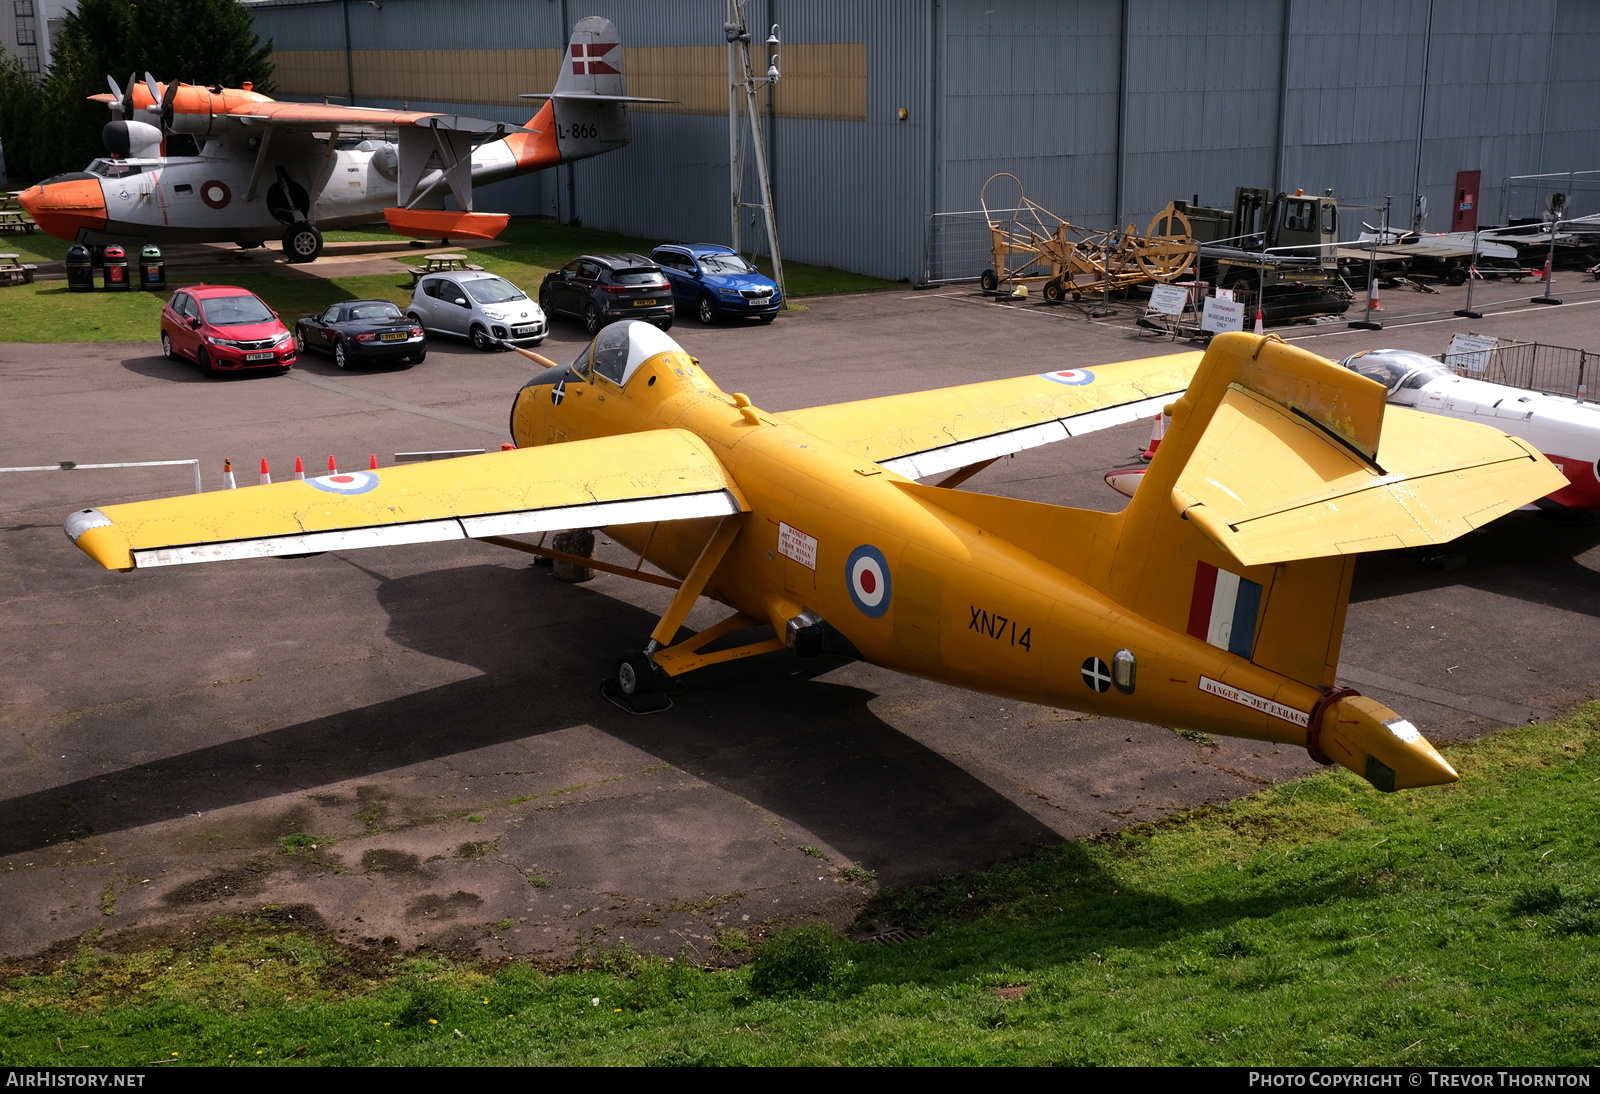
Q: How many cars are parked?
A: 5